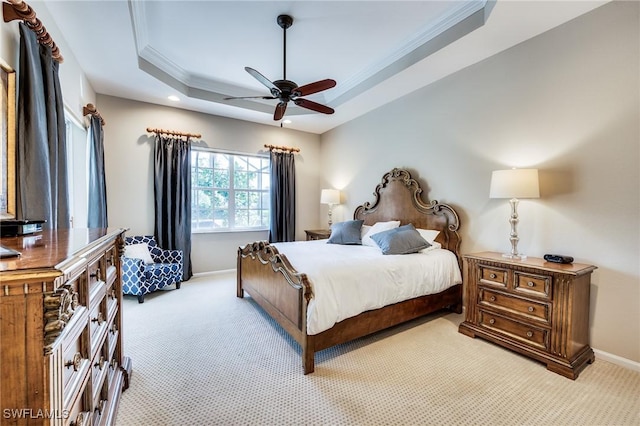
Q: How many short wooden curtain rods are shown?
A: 4